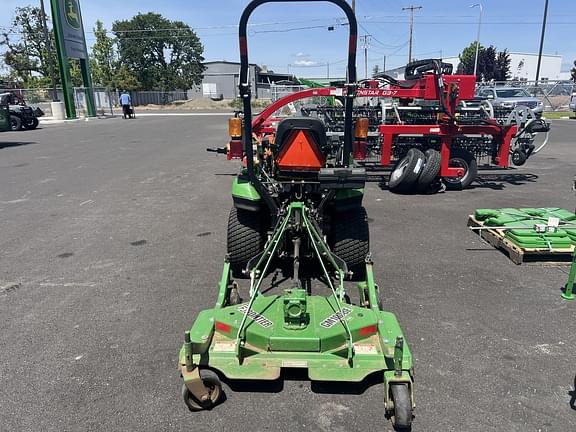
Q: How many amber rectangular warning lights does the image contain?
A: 2